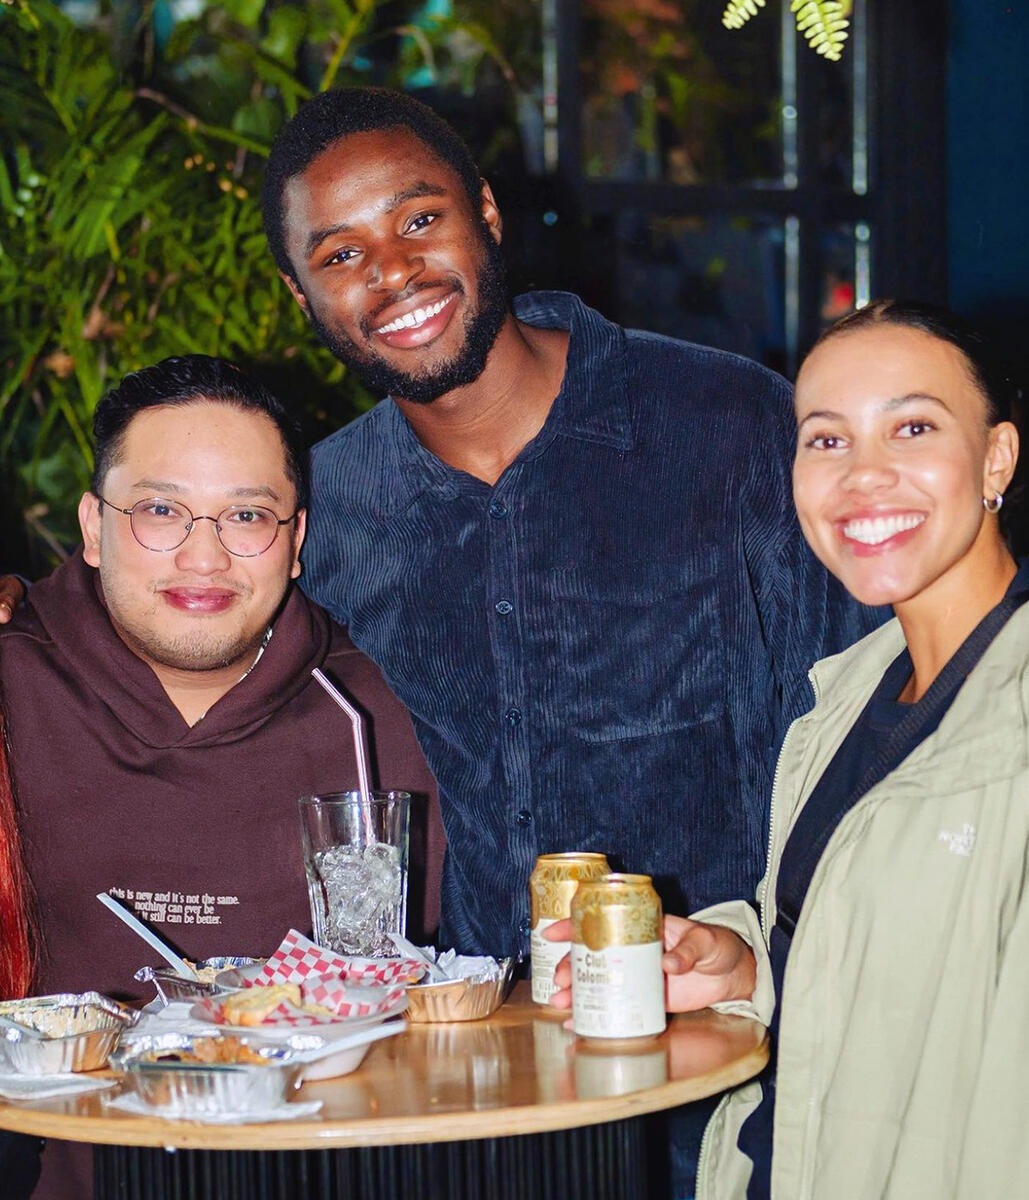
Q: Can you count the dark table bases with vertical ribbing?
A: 1